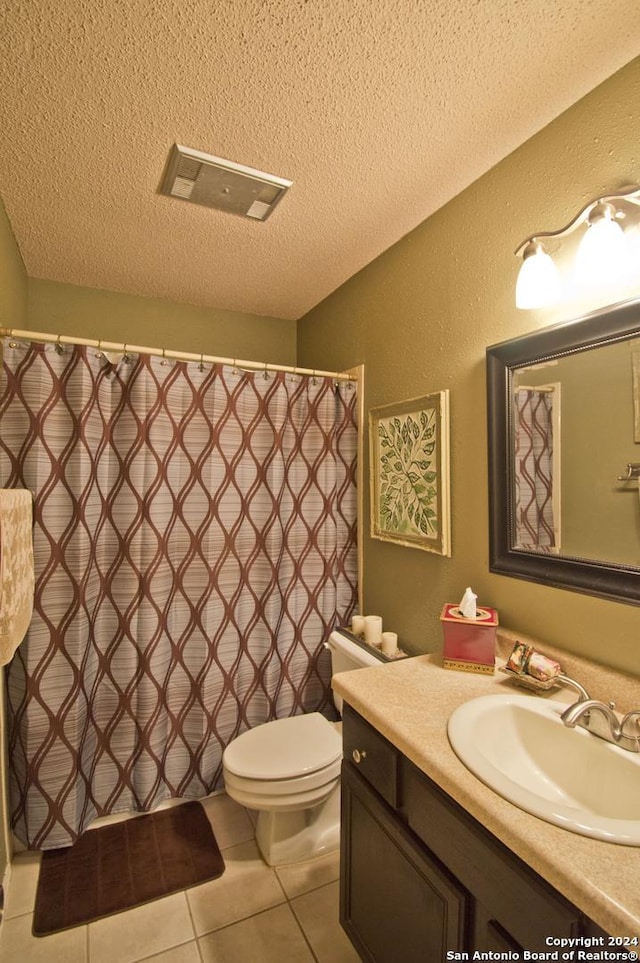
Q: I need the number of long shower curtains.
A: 1